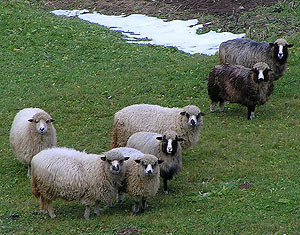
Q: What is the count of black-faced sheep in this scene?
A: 3